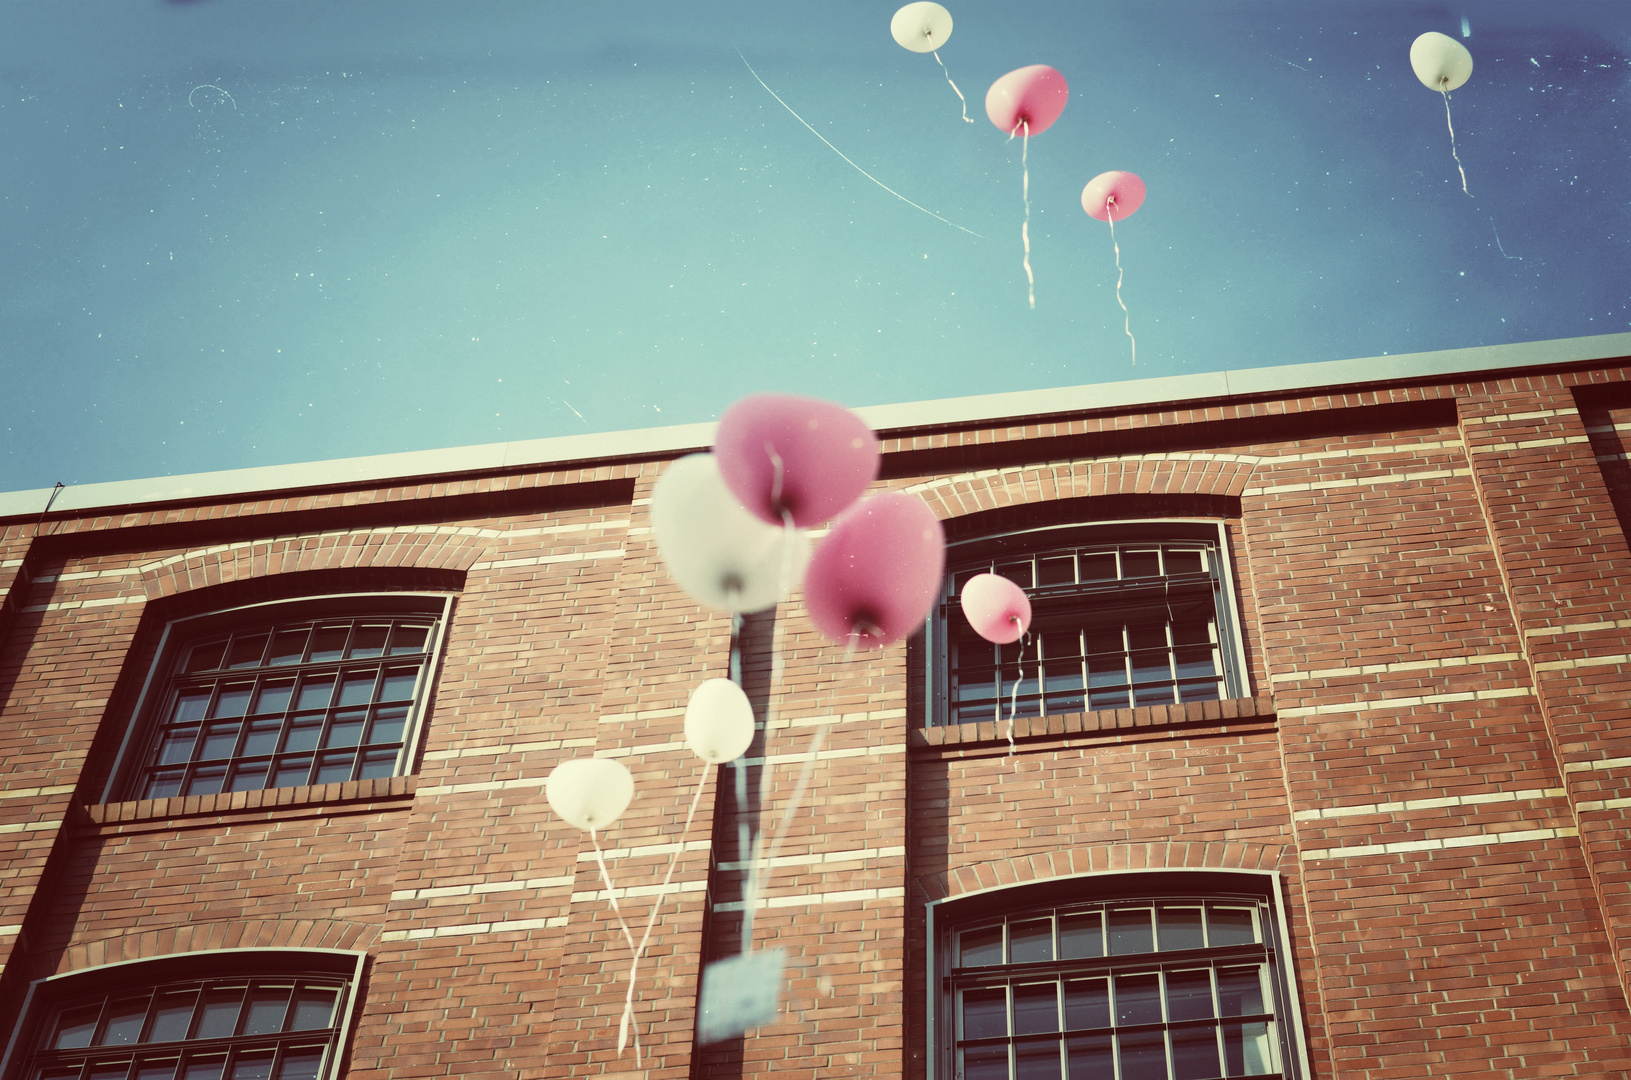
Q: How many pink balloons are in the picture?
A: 5